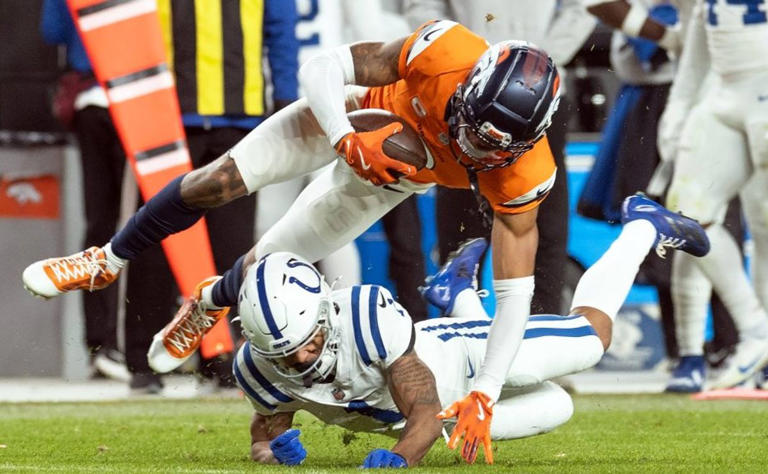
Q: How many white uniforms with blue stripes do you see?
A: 1